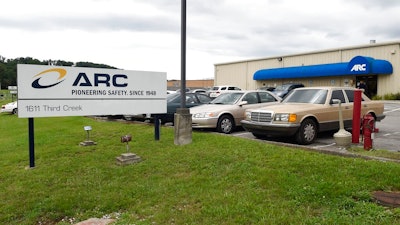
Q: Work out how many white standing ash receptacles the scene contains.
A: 1